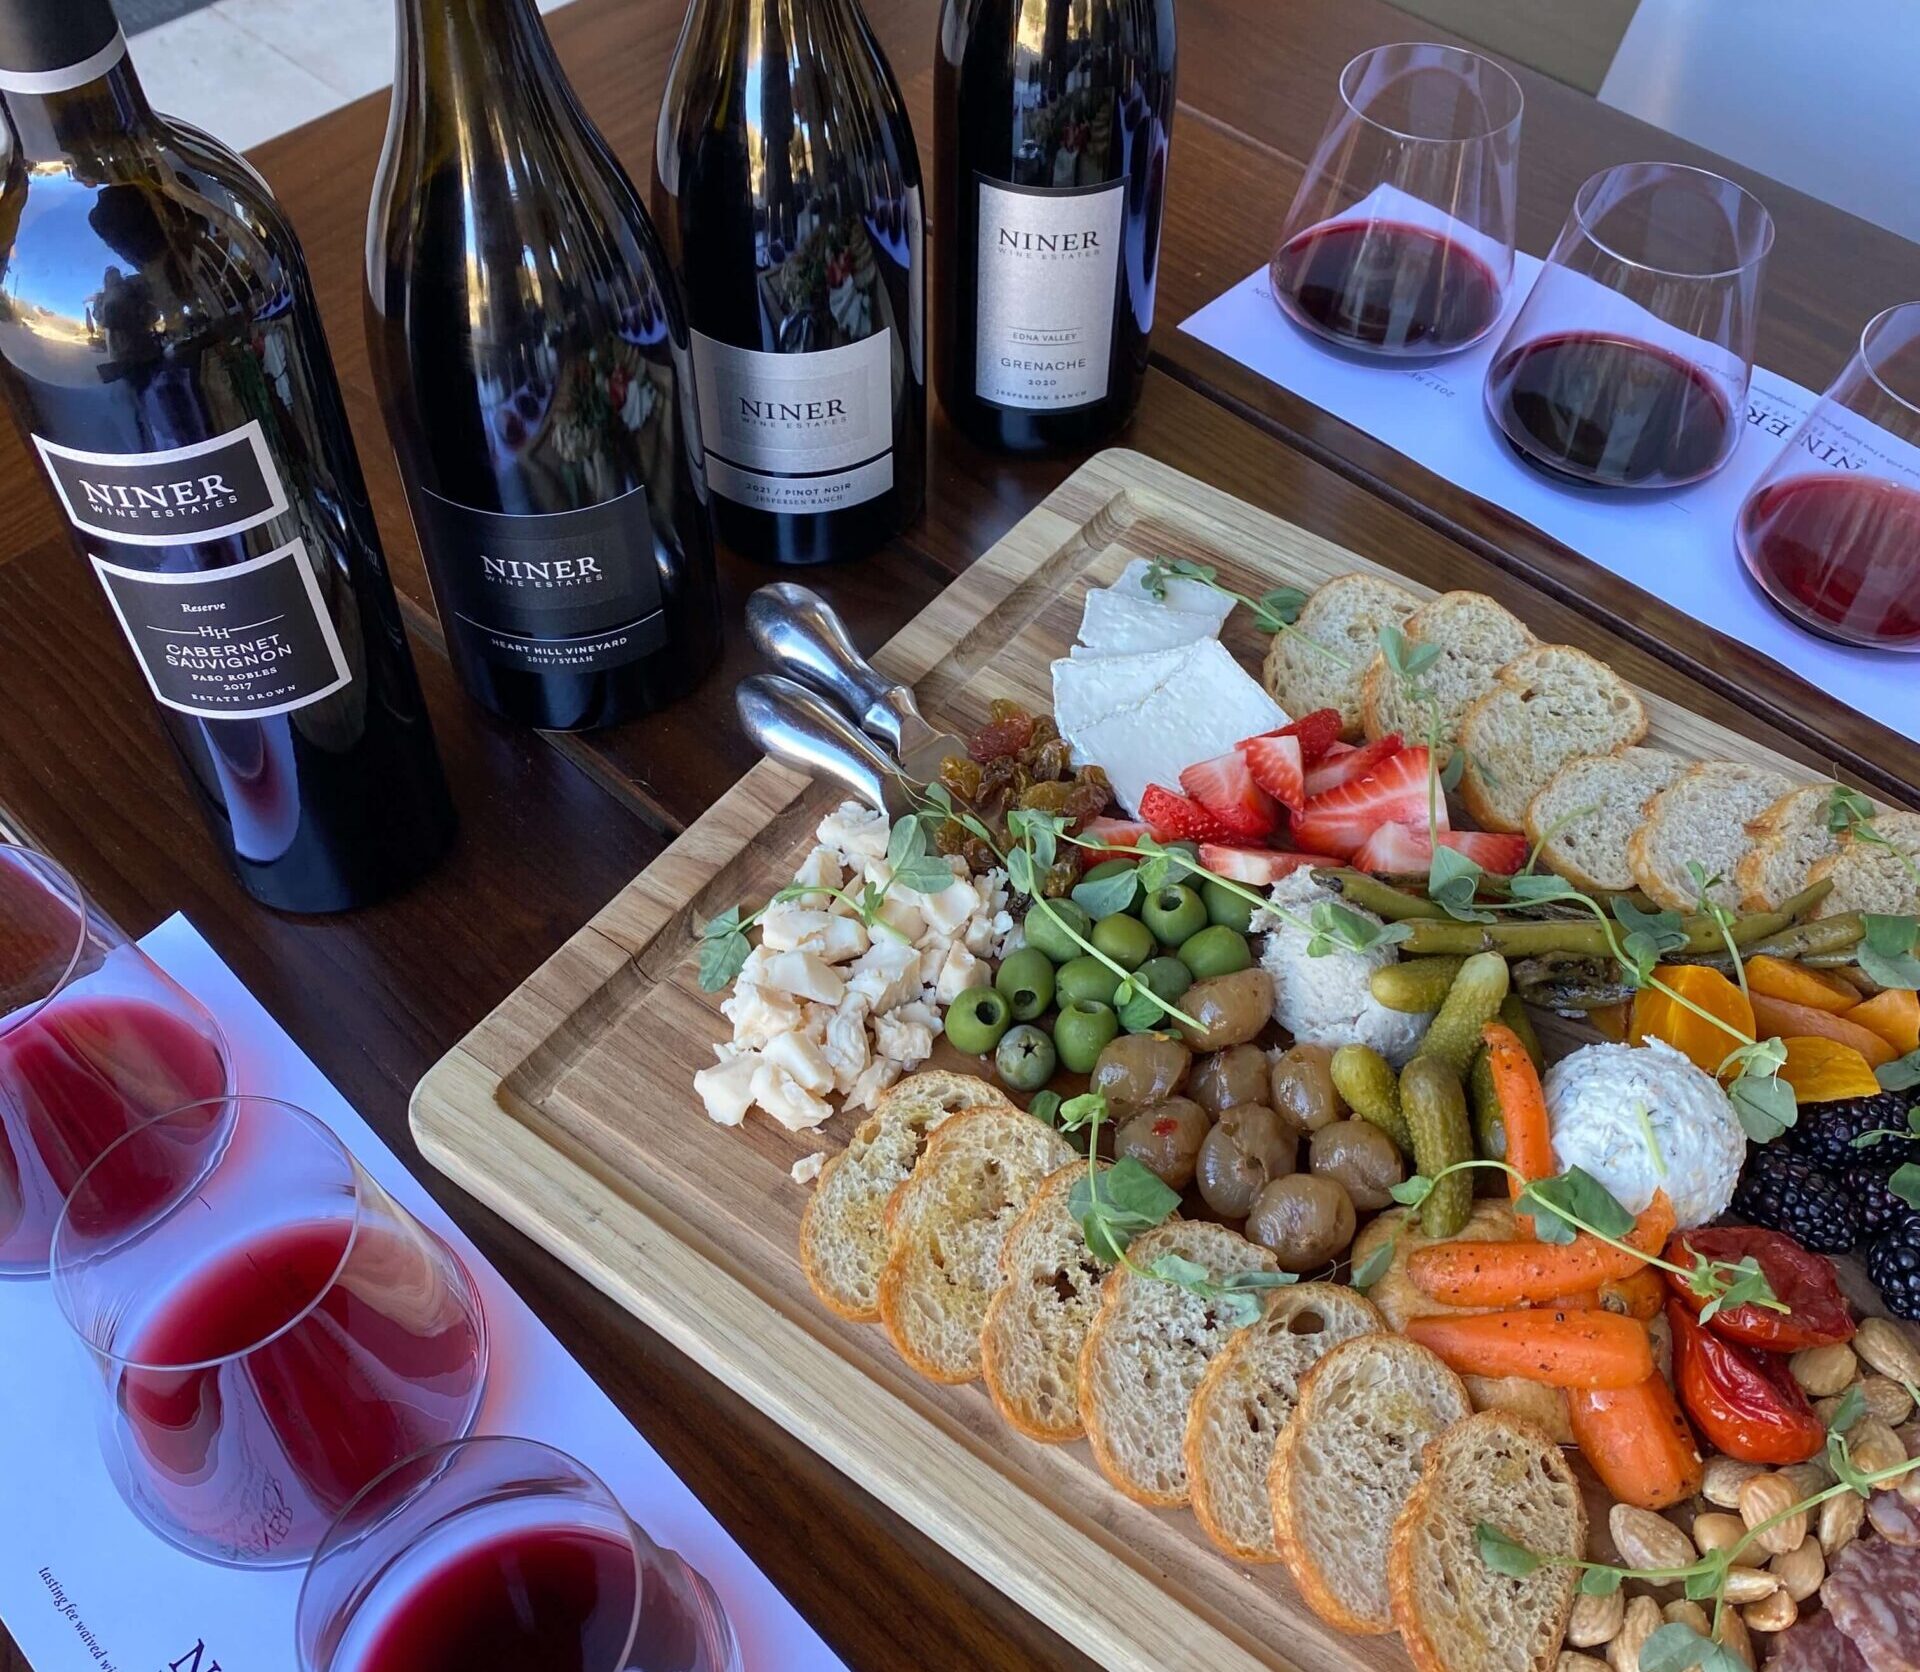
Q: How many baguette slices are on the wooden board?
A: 14